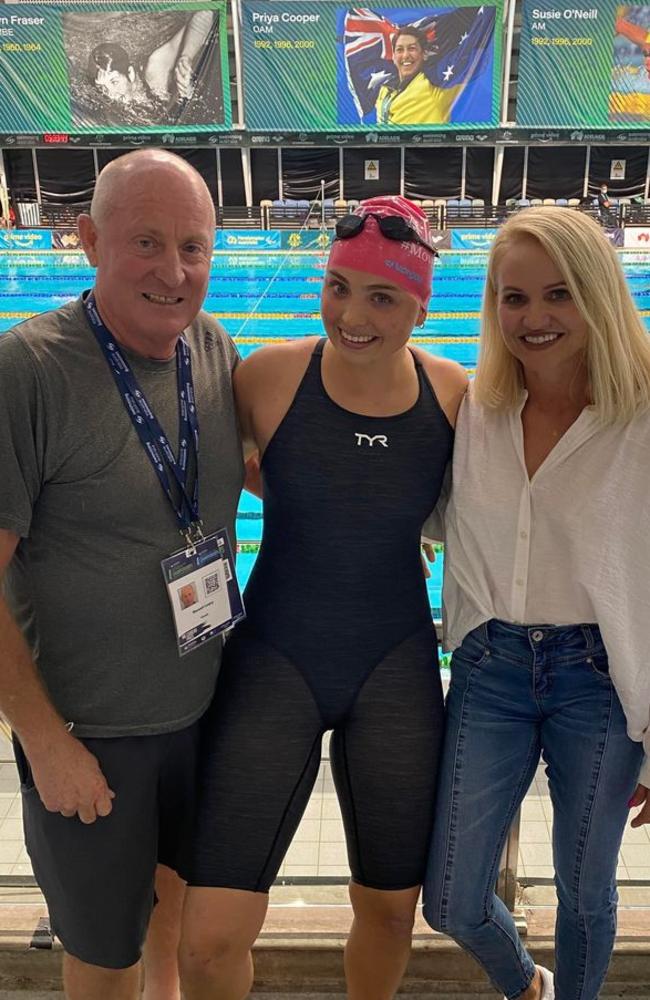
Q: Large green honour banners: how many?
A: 3